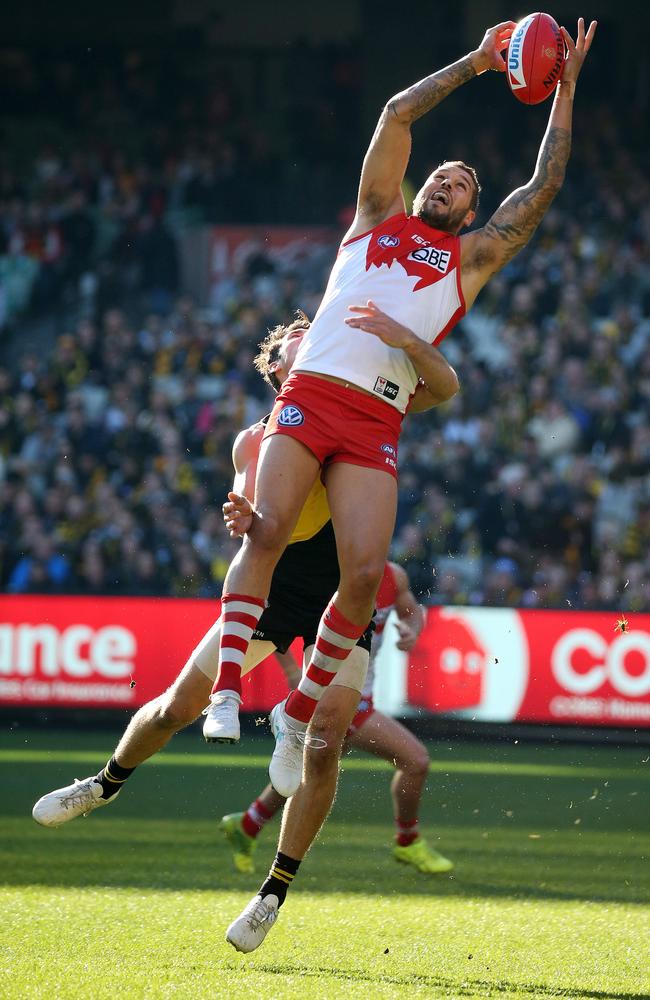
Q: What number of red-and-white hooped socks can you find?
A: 4